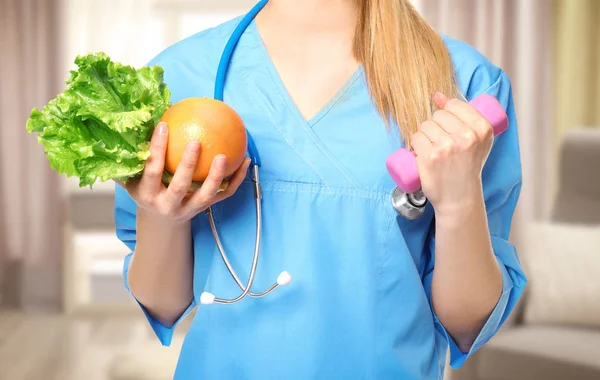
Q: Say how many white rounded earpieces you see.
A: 2